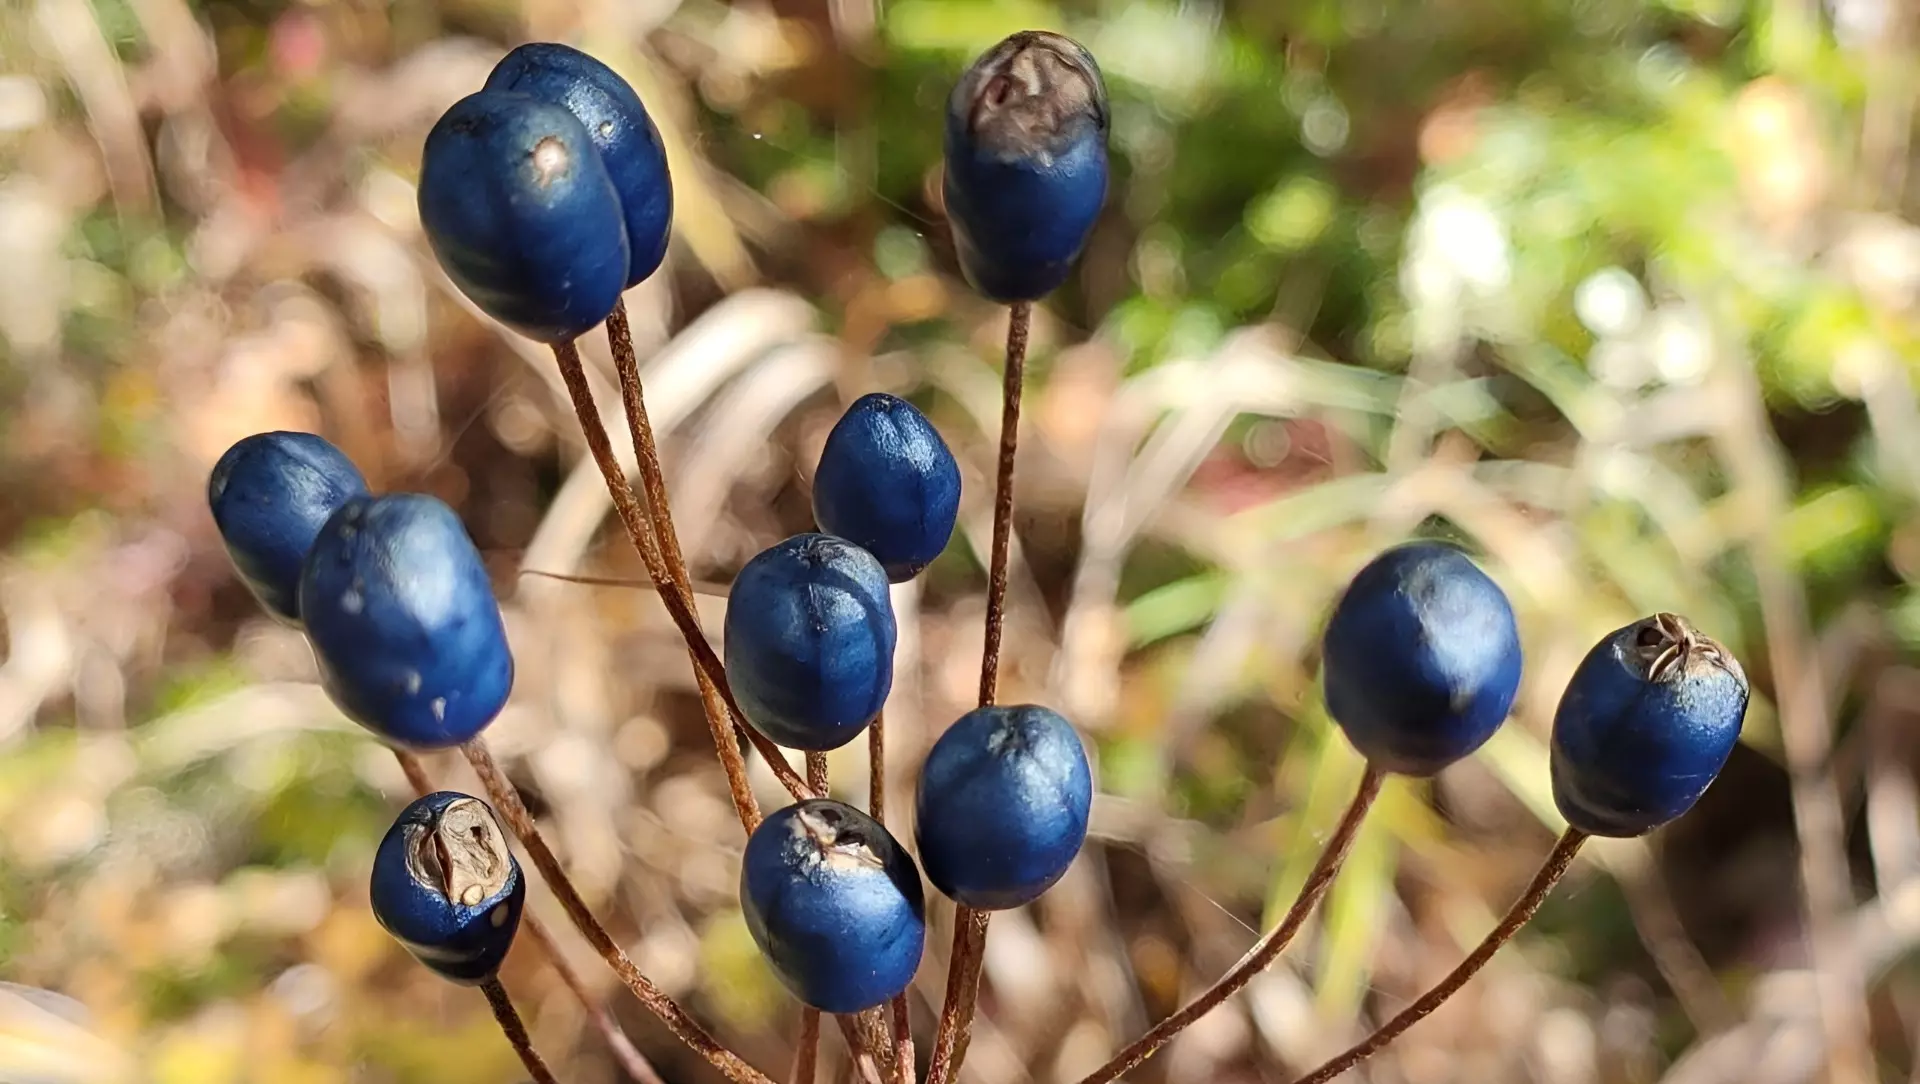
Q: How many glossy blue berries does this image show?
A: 12